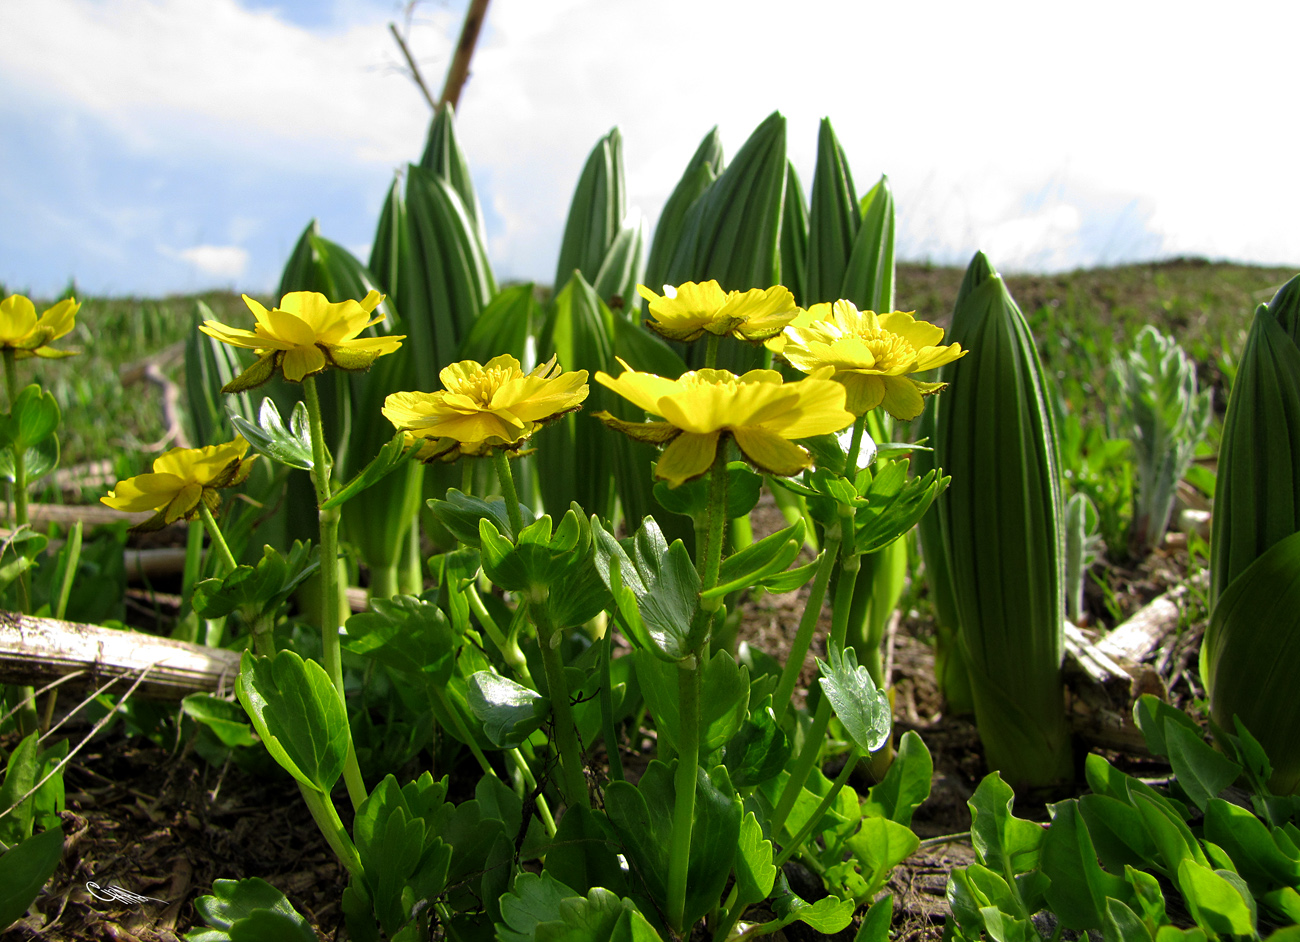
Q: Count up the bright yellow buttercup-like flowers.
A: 7